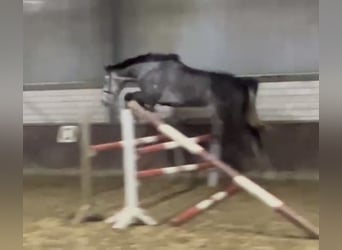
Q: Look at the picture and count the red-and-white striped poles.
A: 5